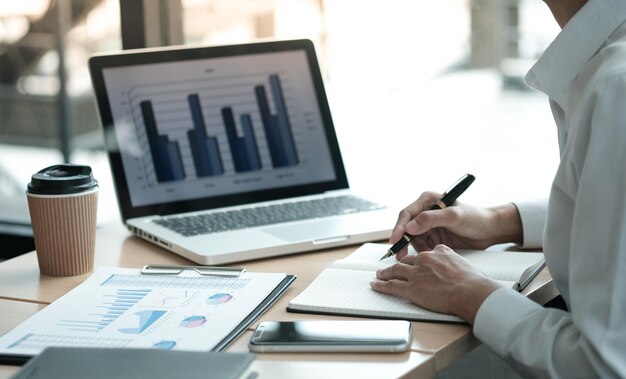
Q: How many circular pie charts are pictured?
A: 3